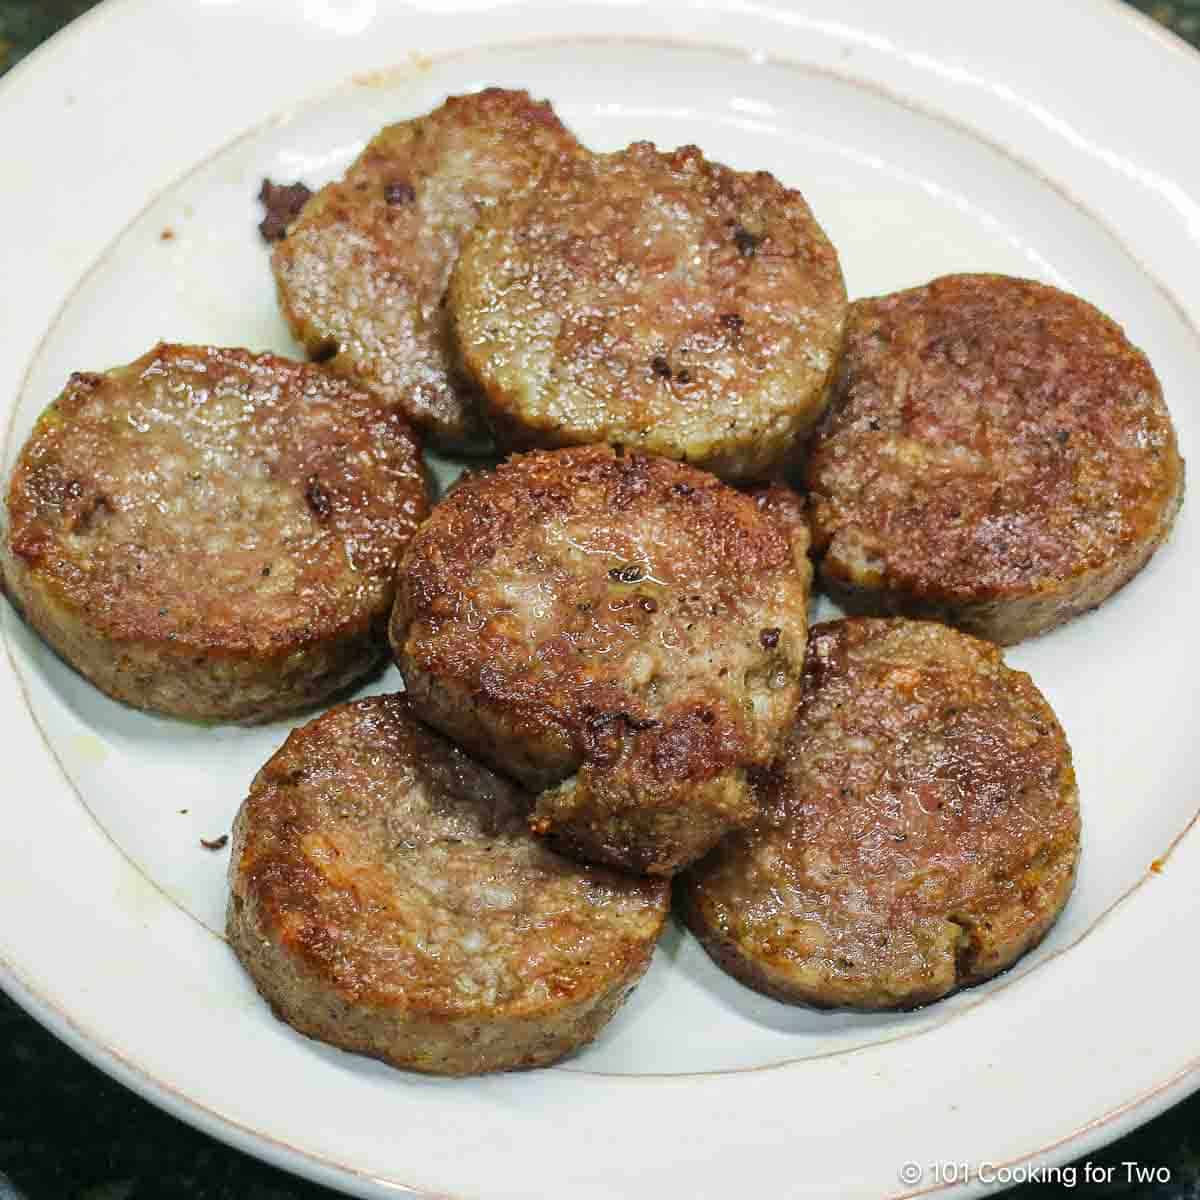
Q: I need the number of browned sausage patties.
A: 7